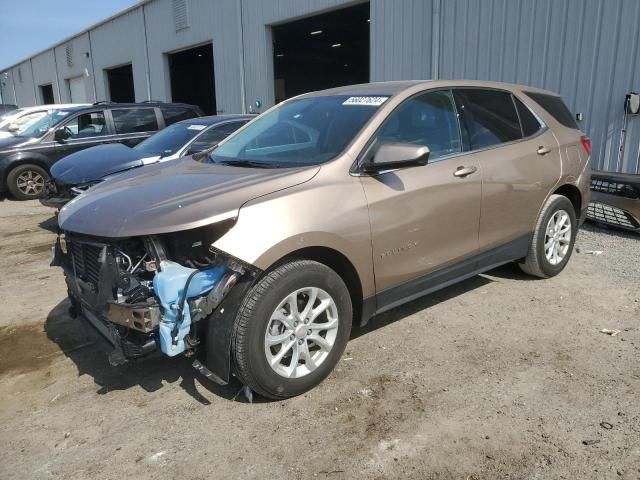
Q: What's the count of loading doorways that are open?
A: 4